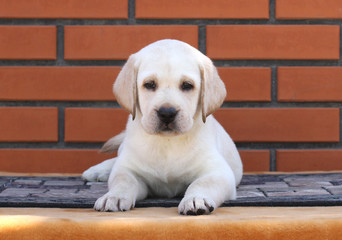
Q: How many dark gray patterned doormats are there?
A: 1